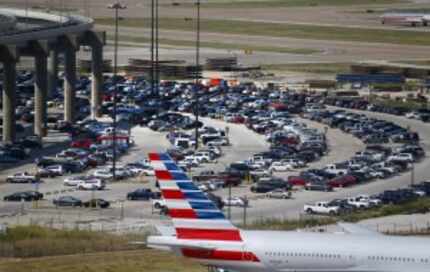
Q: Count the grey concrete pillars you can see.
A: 5